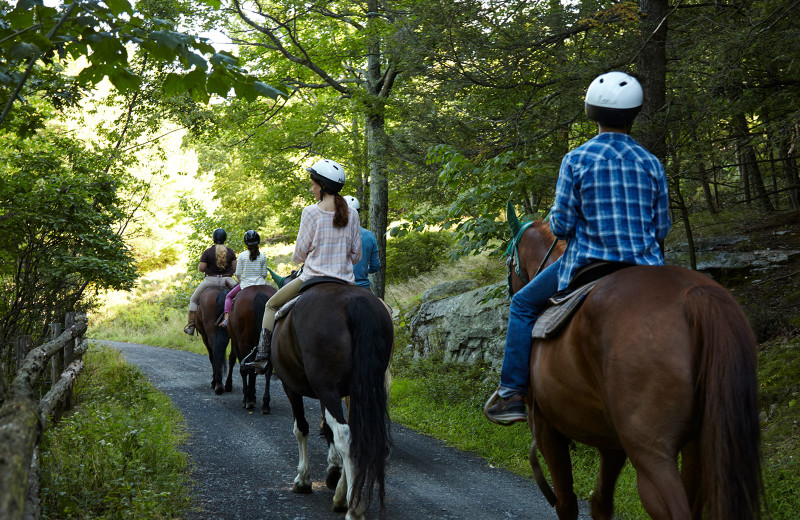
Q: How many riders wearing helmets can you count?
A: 5